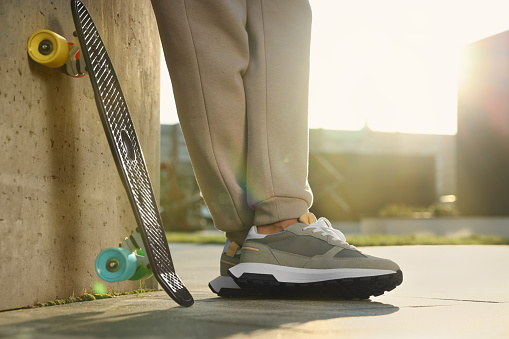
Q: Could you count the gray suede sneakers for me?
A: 2